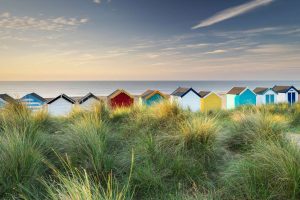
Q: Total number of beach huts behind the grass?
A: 11